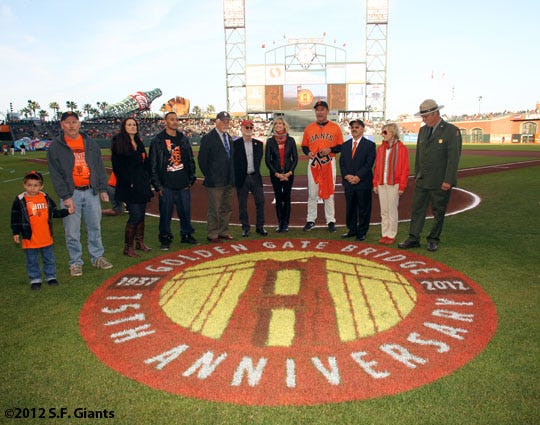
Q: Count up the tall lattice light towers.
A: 2